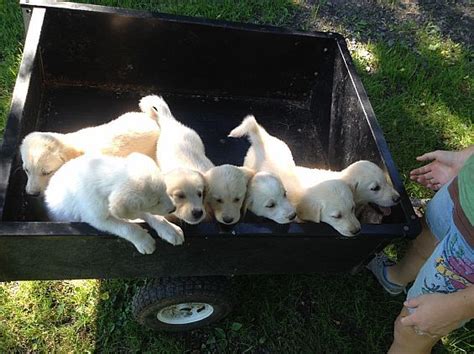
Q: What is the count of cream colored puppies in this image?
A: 7